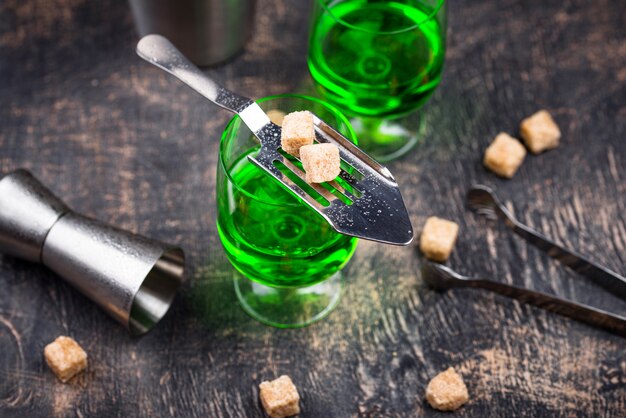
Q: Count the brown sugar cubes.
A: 8